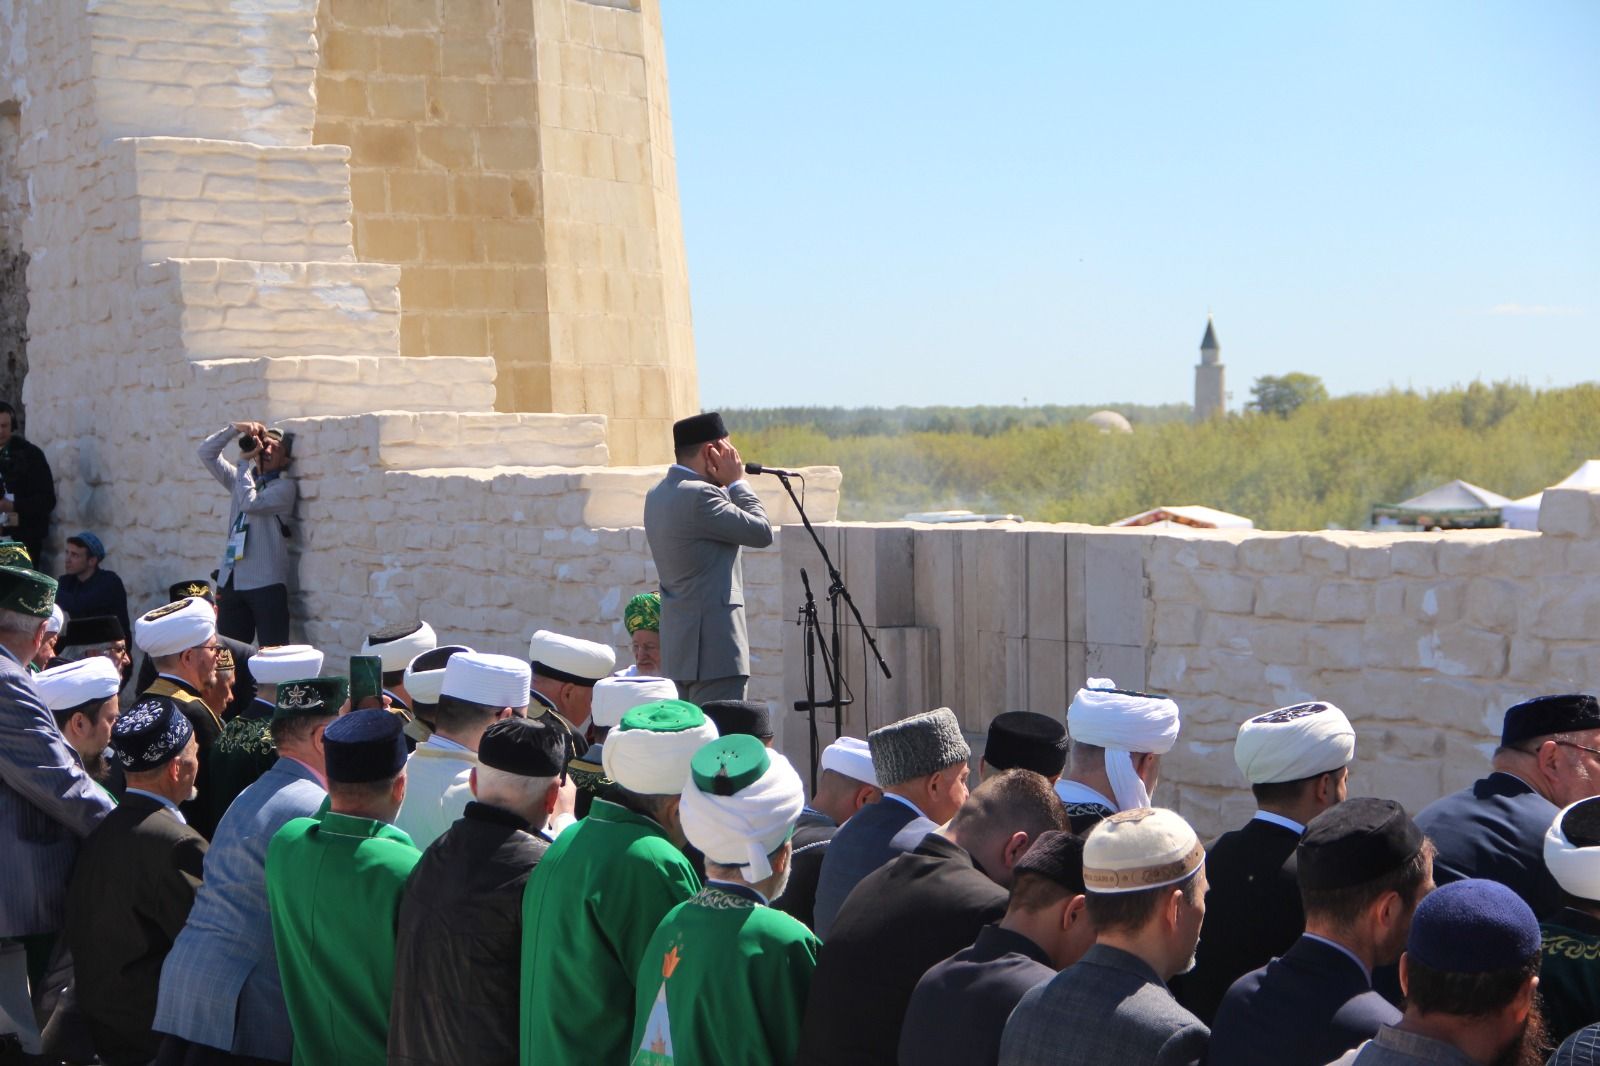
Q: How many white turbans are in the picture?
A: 15